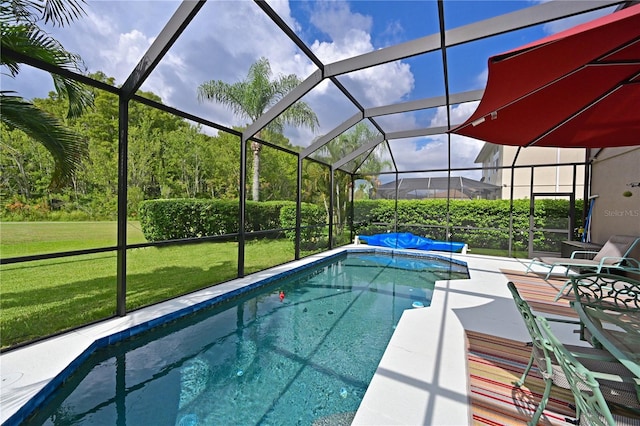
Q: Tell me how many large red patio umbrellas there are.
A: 1